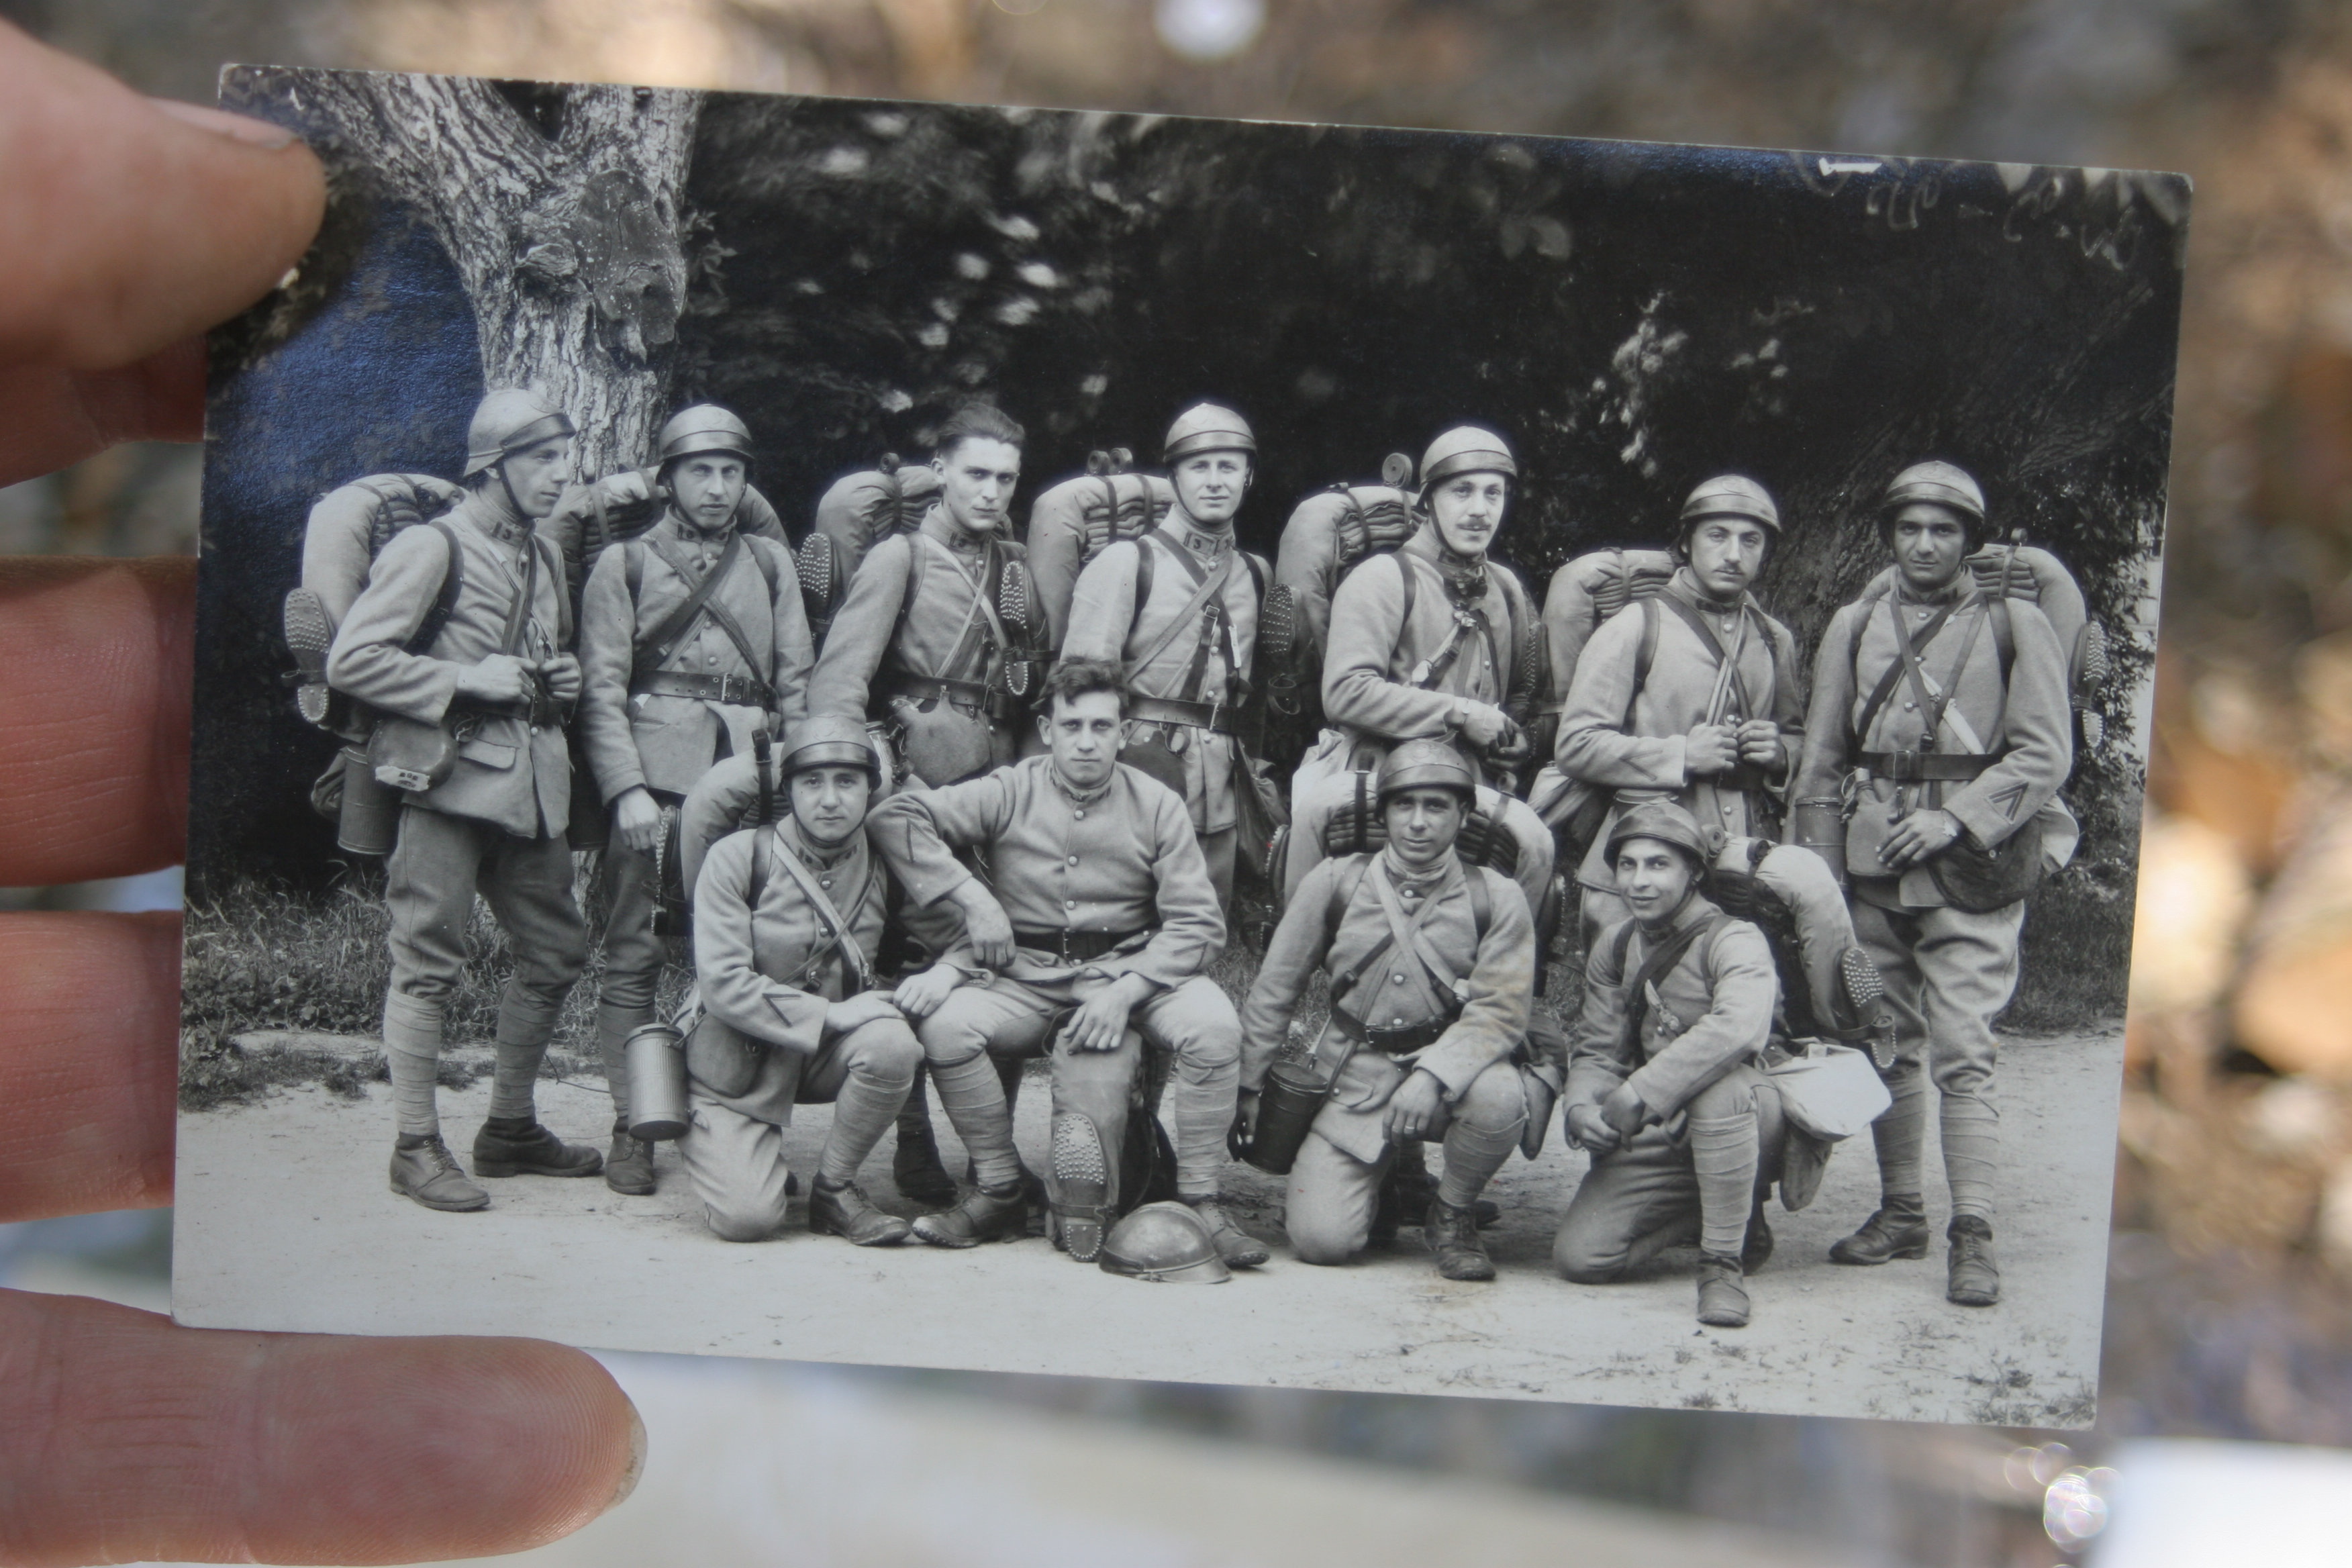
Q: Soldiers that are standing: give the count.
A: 7